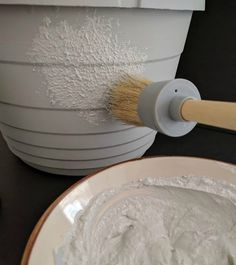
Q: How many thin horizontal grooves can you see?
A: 6